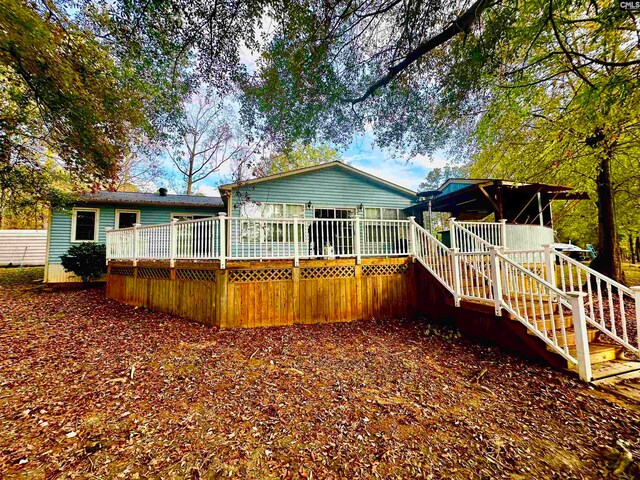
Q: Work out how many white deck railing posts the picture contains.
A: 15